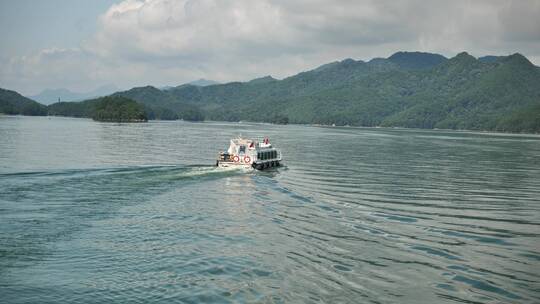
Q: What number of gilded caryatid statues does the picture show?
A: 0